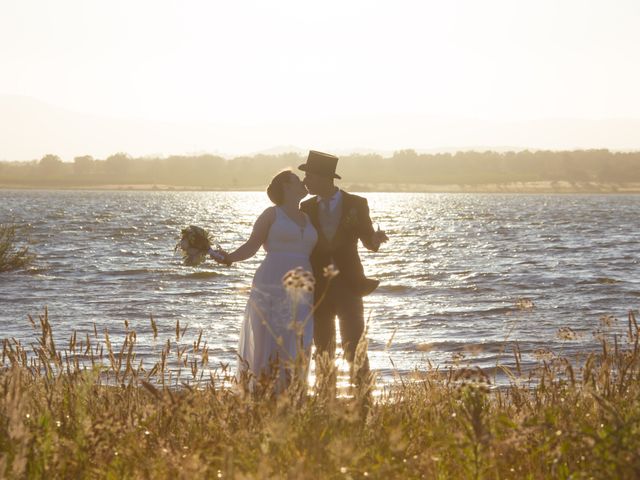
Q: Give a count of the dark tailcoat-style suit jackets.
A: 1